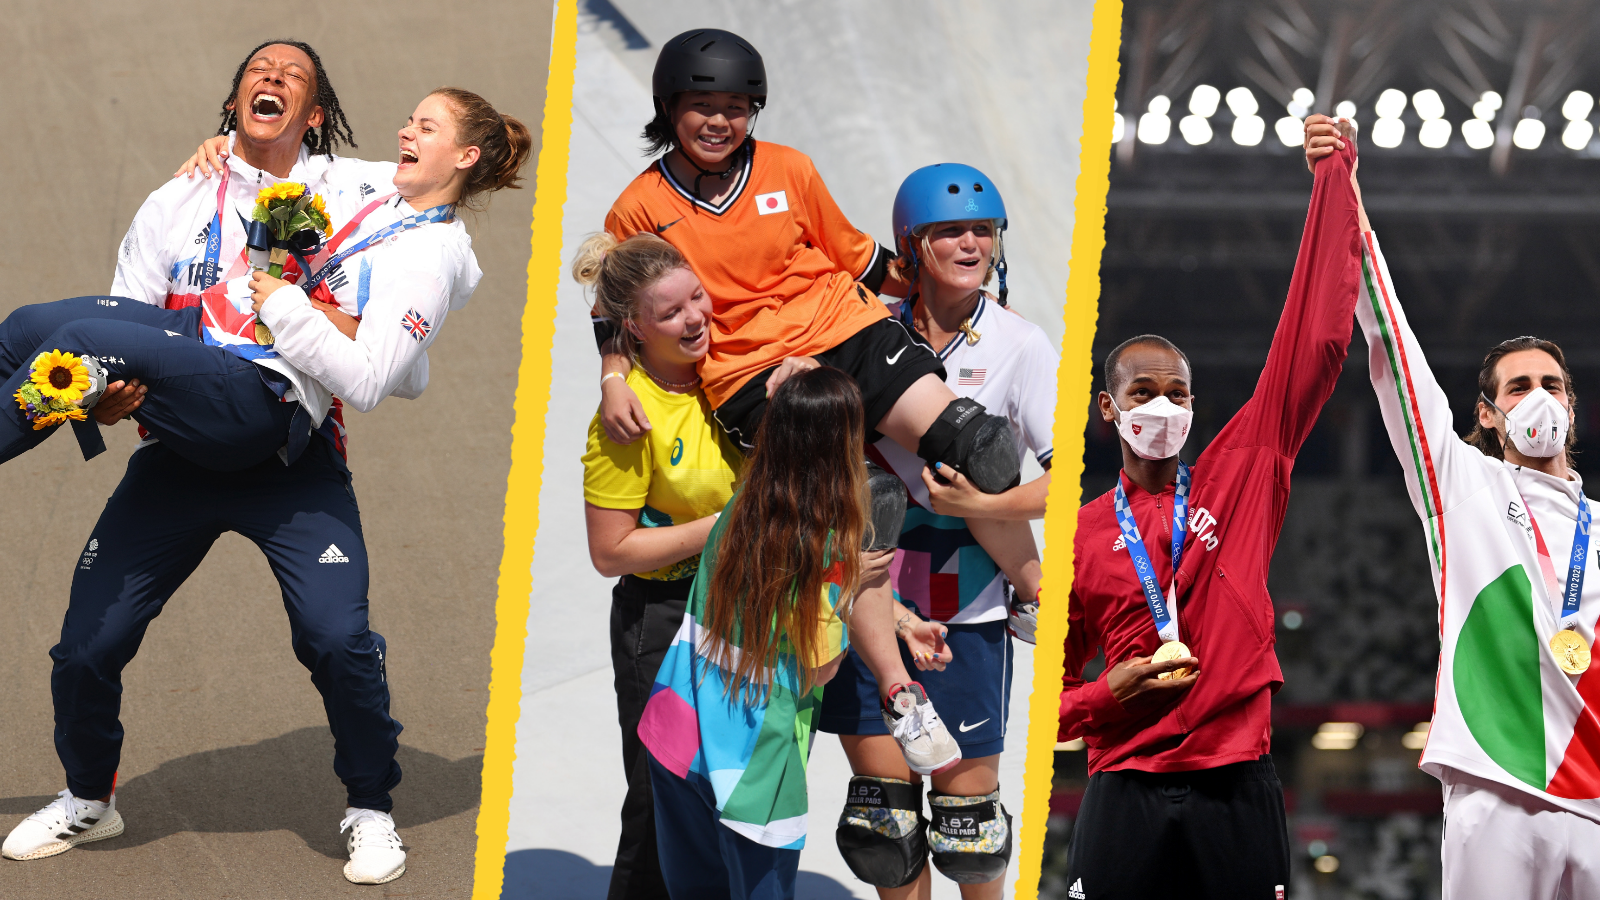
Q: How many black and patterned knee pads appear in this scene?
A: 2